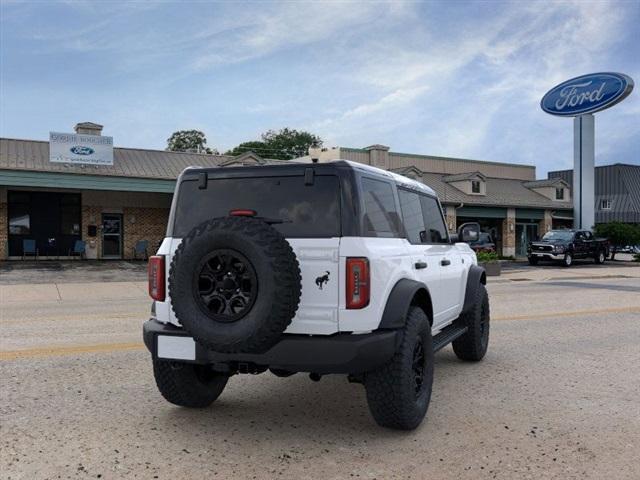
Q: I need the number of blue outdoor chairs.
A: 3